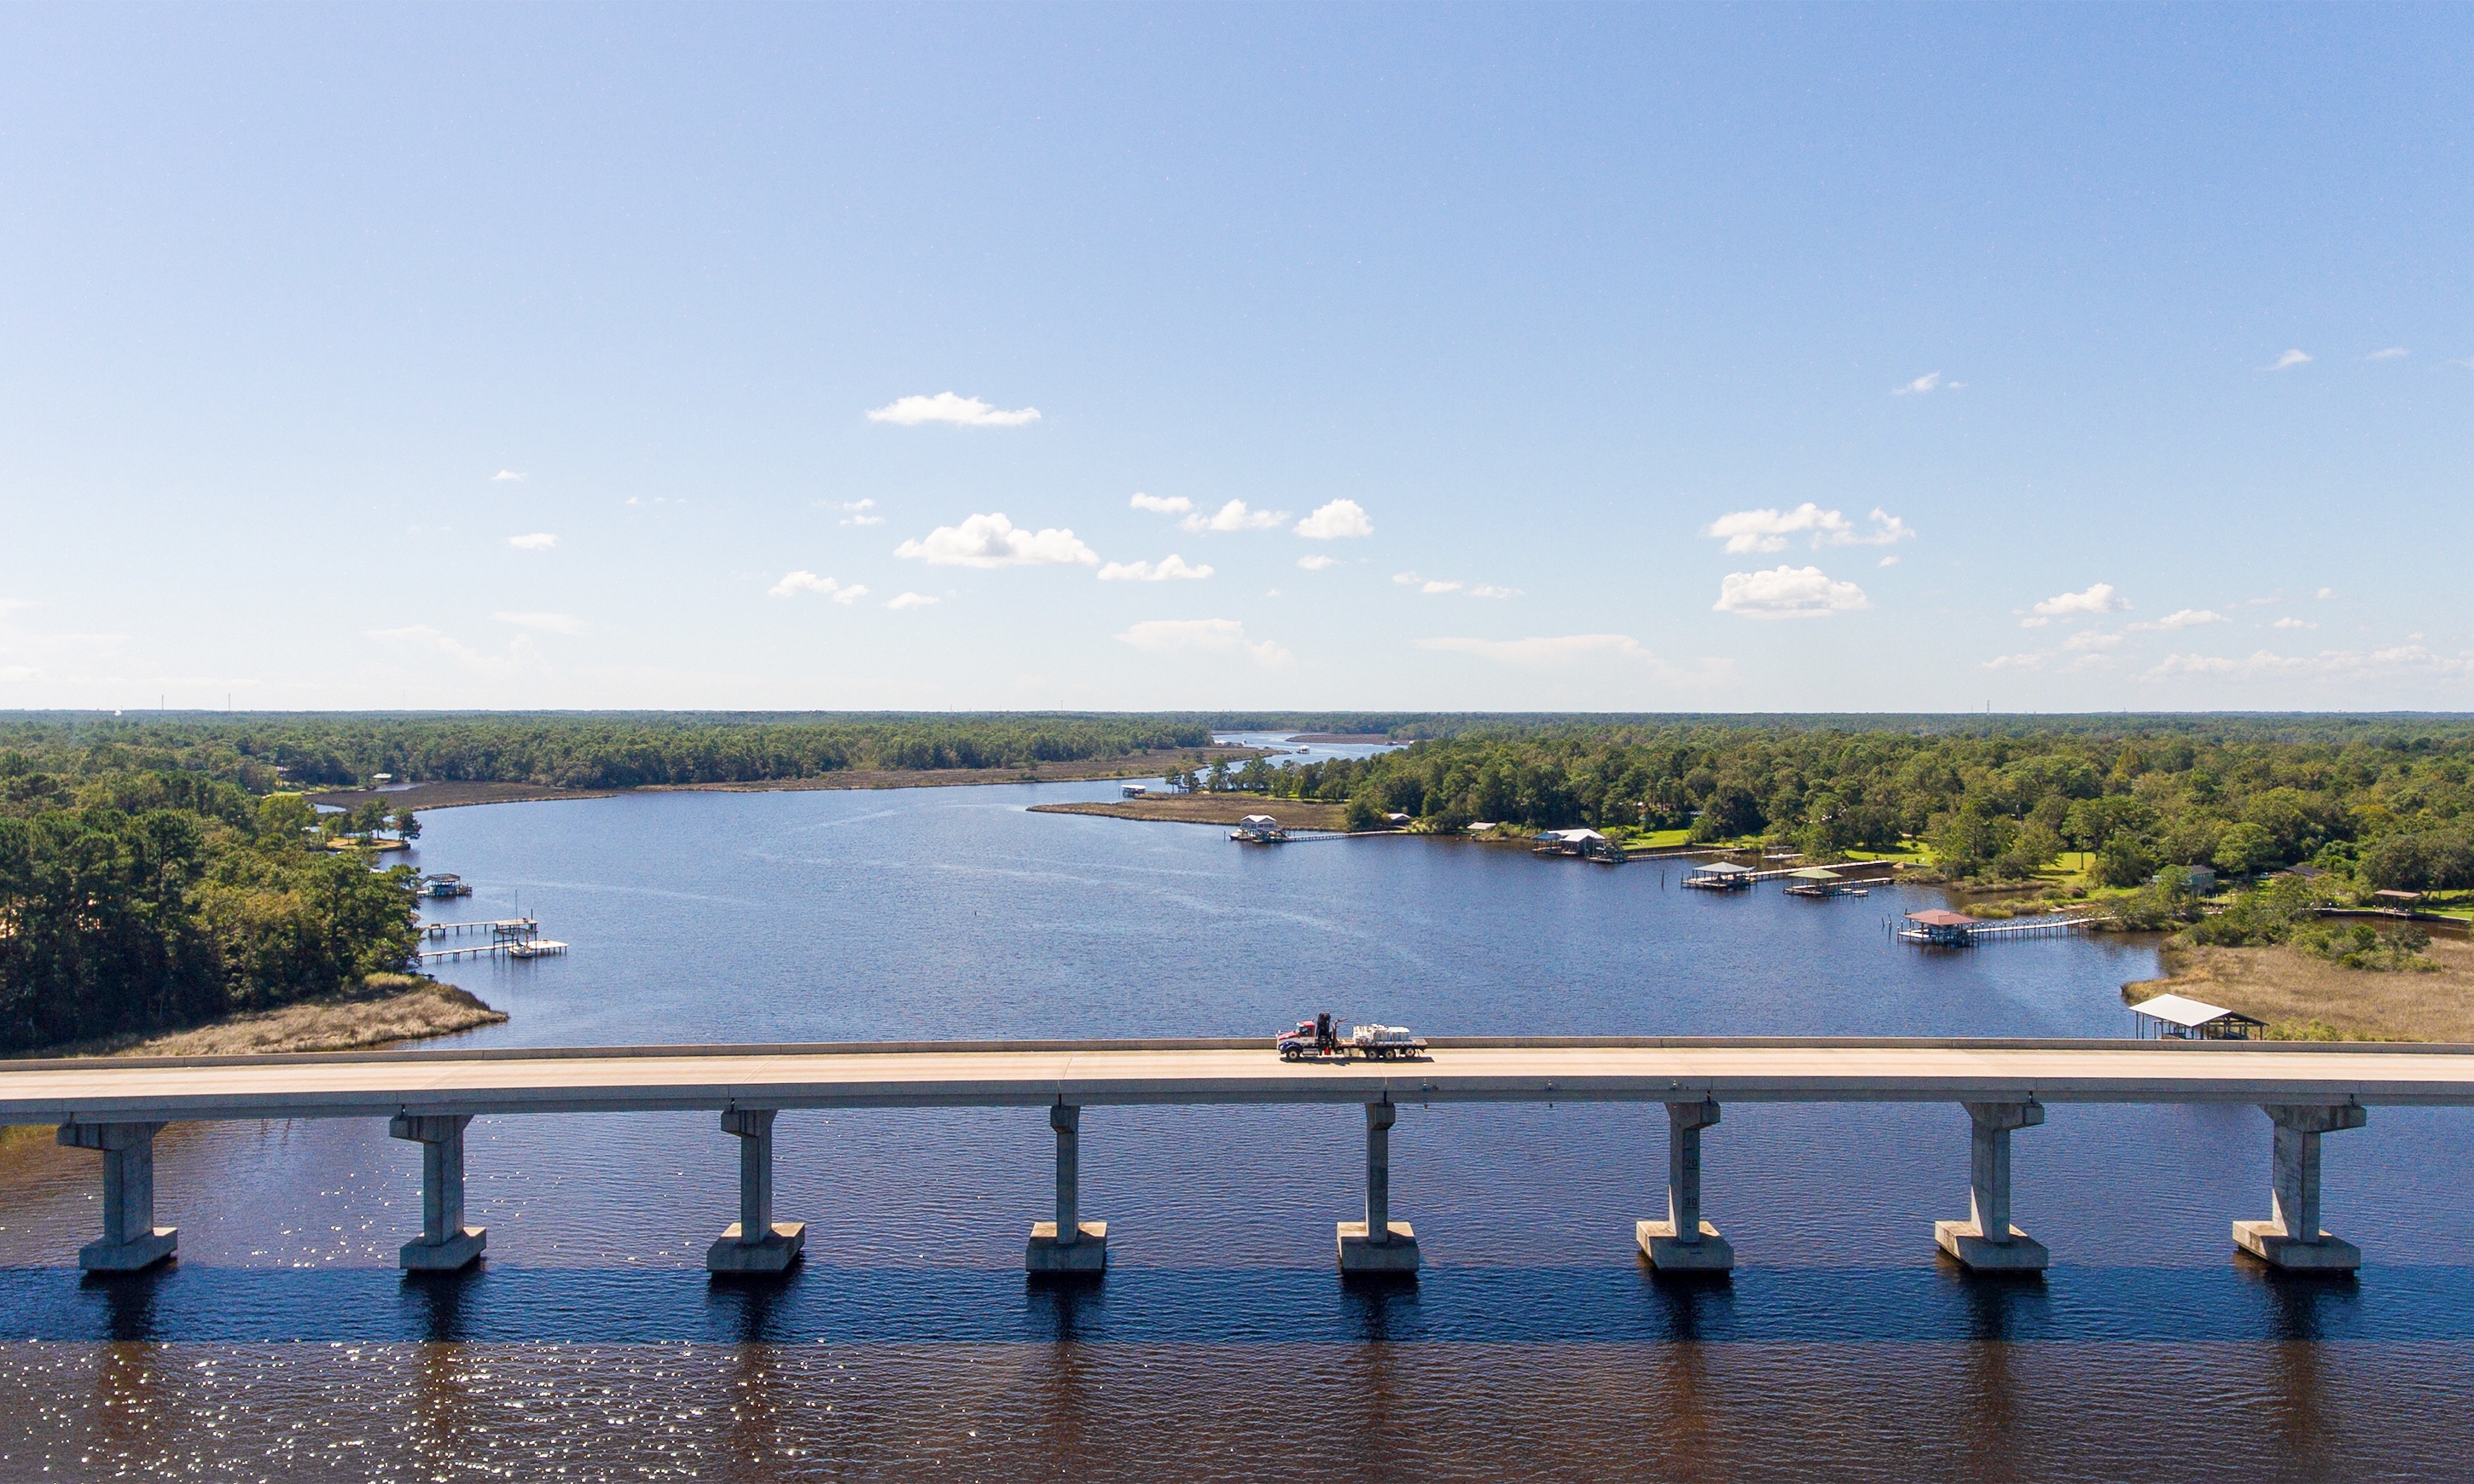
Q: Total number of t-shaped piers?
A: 8